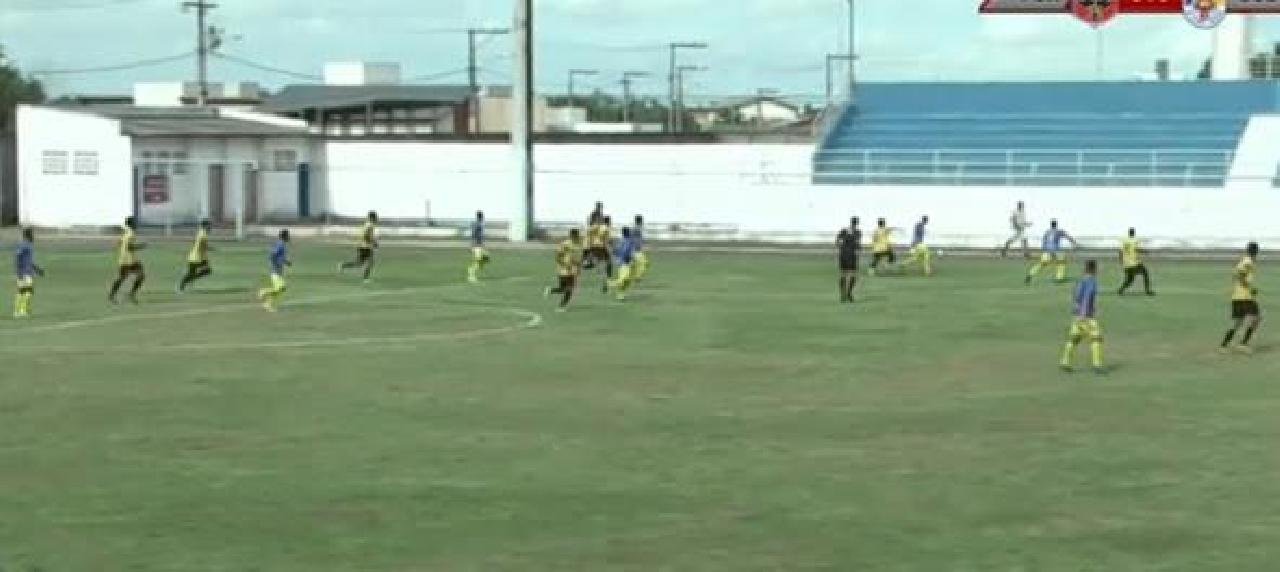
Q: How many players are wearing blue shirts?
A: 8